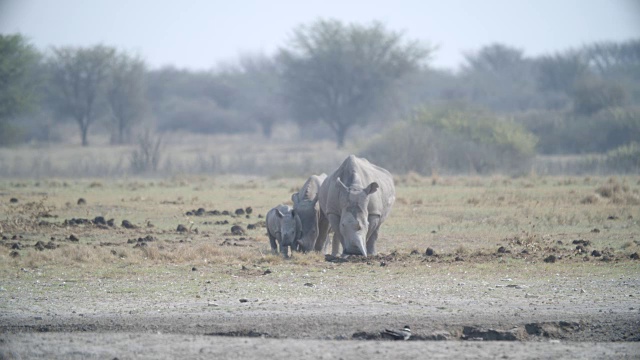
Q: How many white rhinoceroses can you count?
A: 3